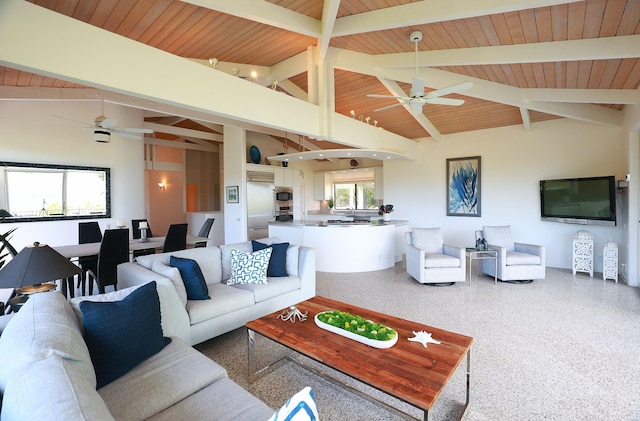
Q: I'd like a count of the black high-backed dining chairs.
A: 5